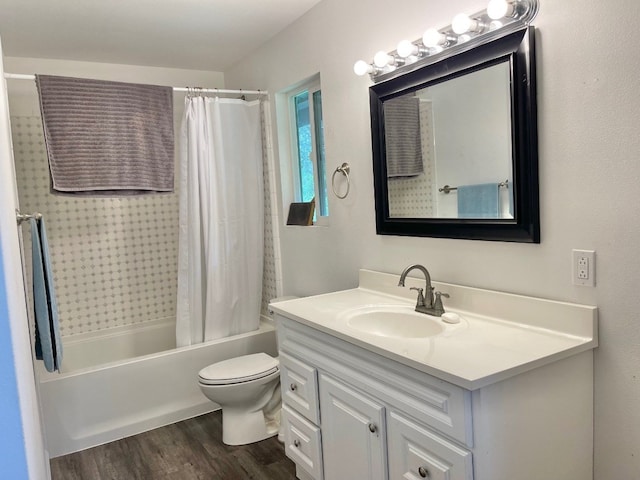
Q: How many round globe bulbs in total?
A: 6